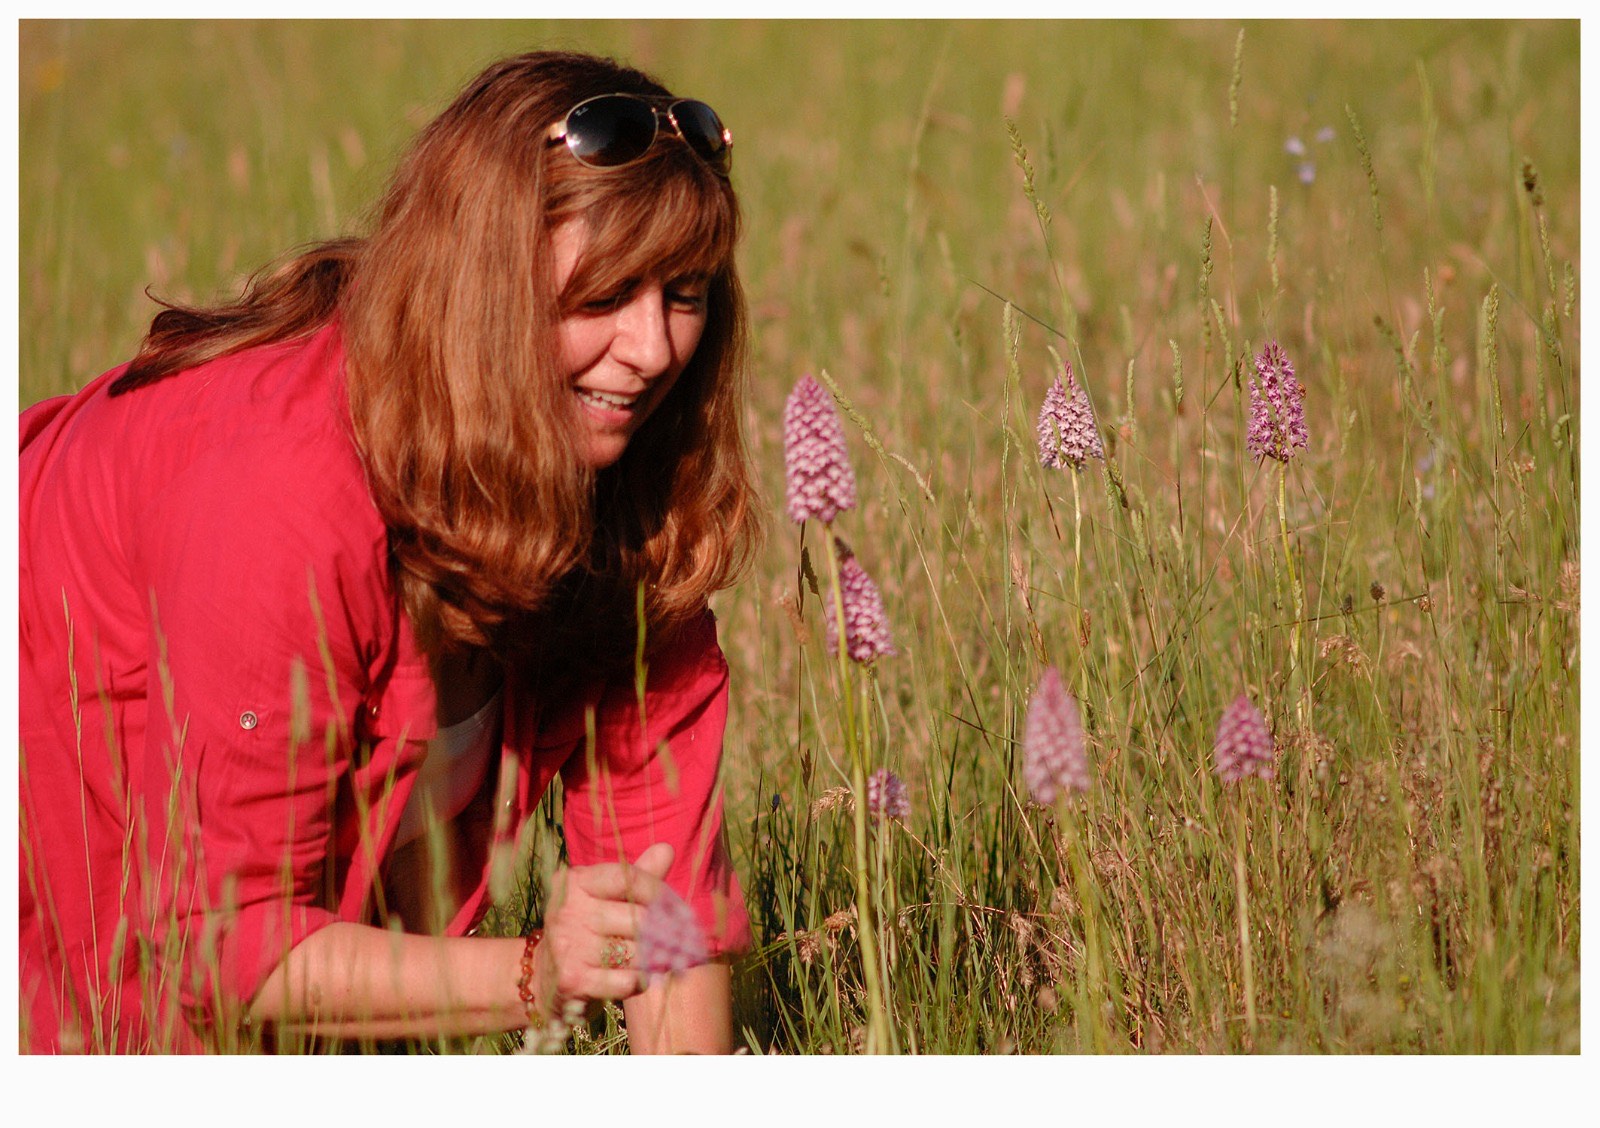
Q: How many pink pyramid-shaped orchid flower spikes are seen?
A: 8